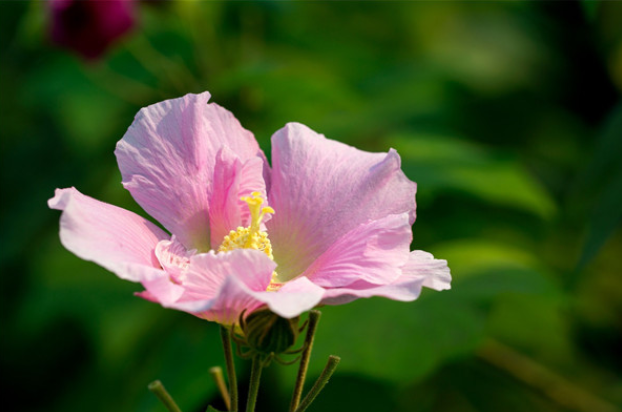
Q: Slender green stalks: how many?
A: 6